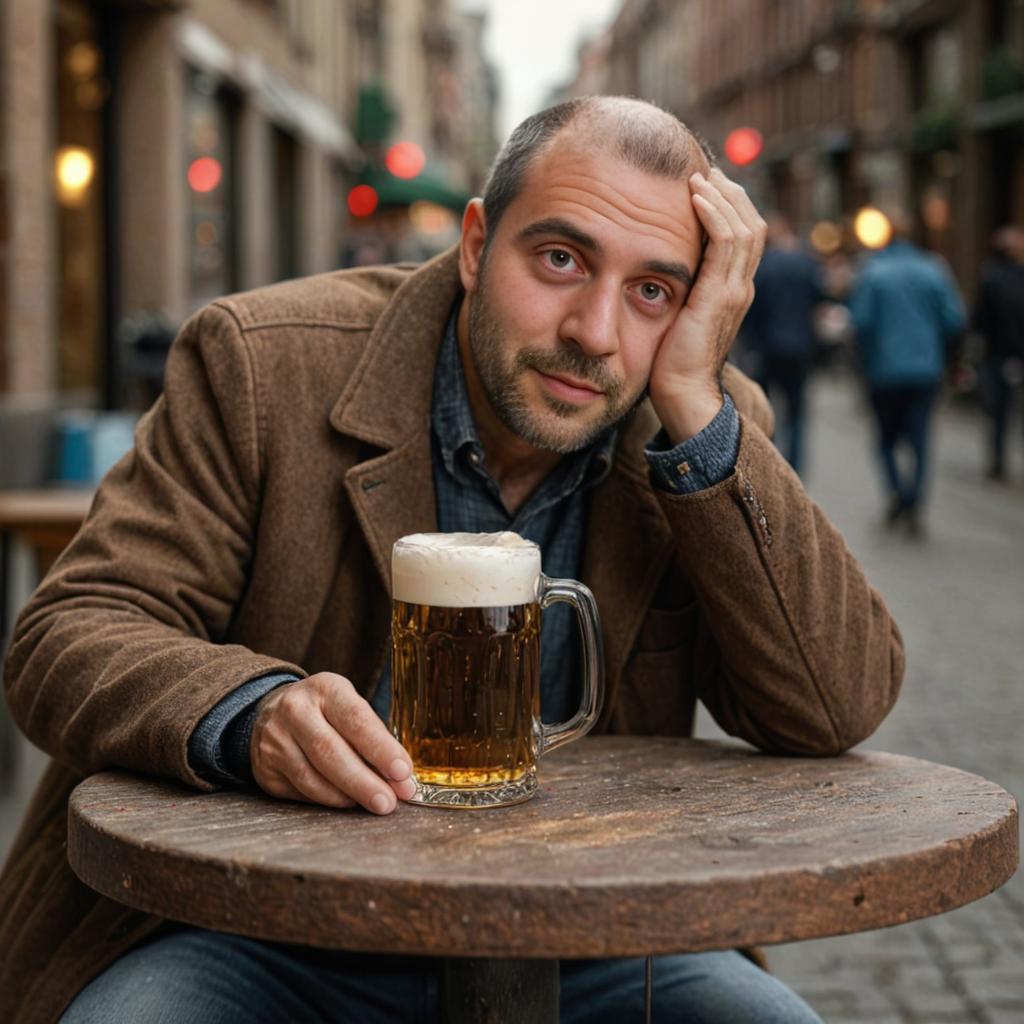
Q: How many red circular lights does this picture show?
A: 4